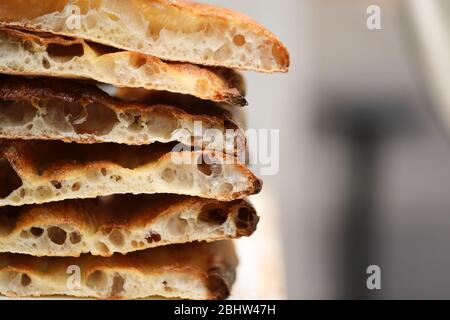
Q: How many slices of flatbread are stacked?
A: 6